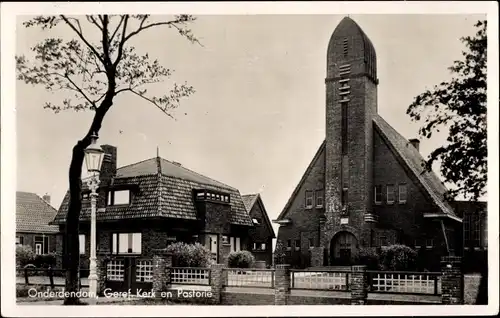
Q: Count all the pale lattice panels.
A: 6